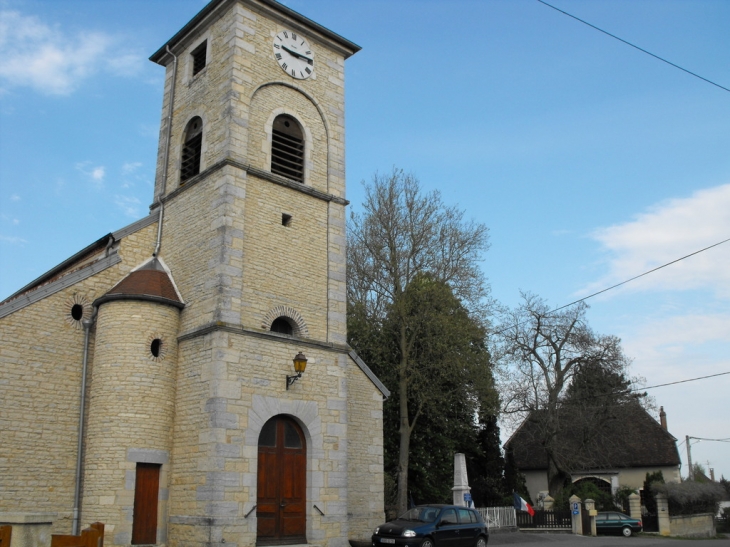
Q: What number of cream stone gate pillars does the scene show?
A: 5